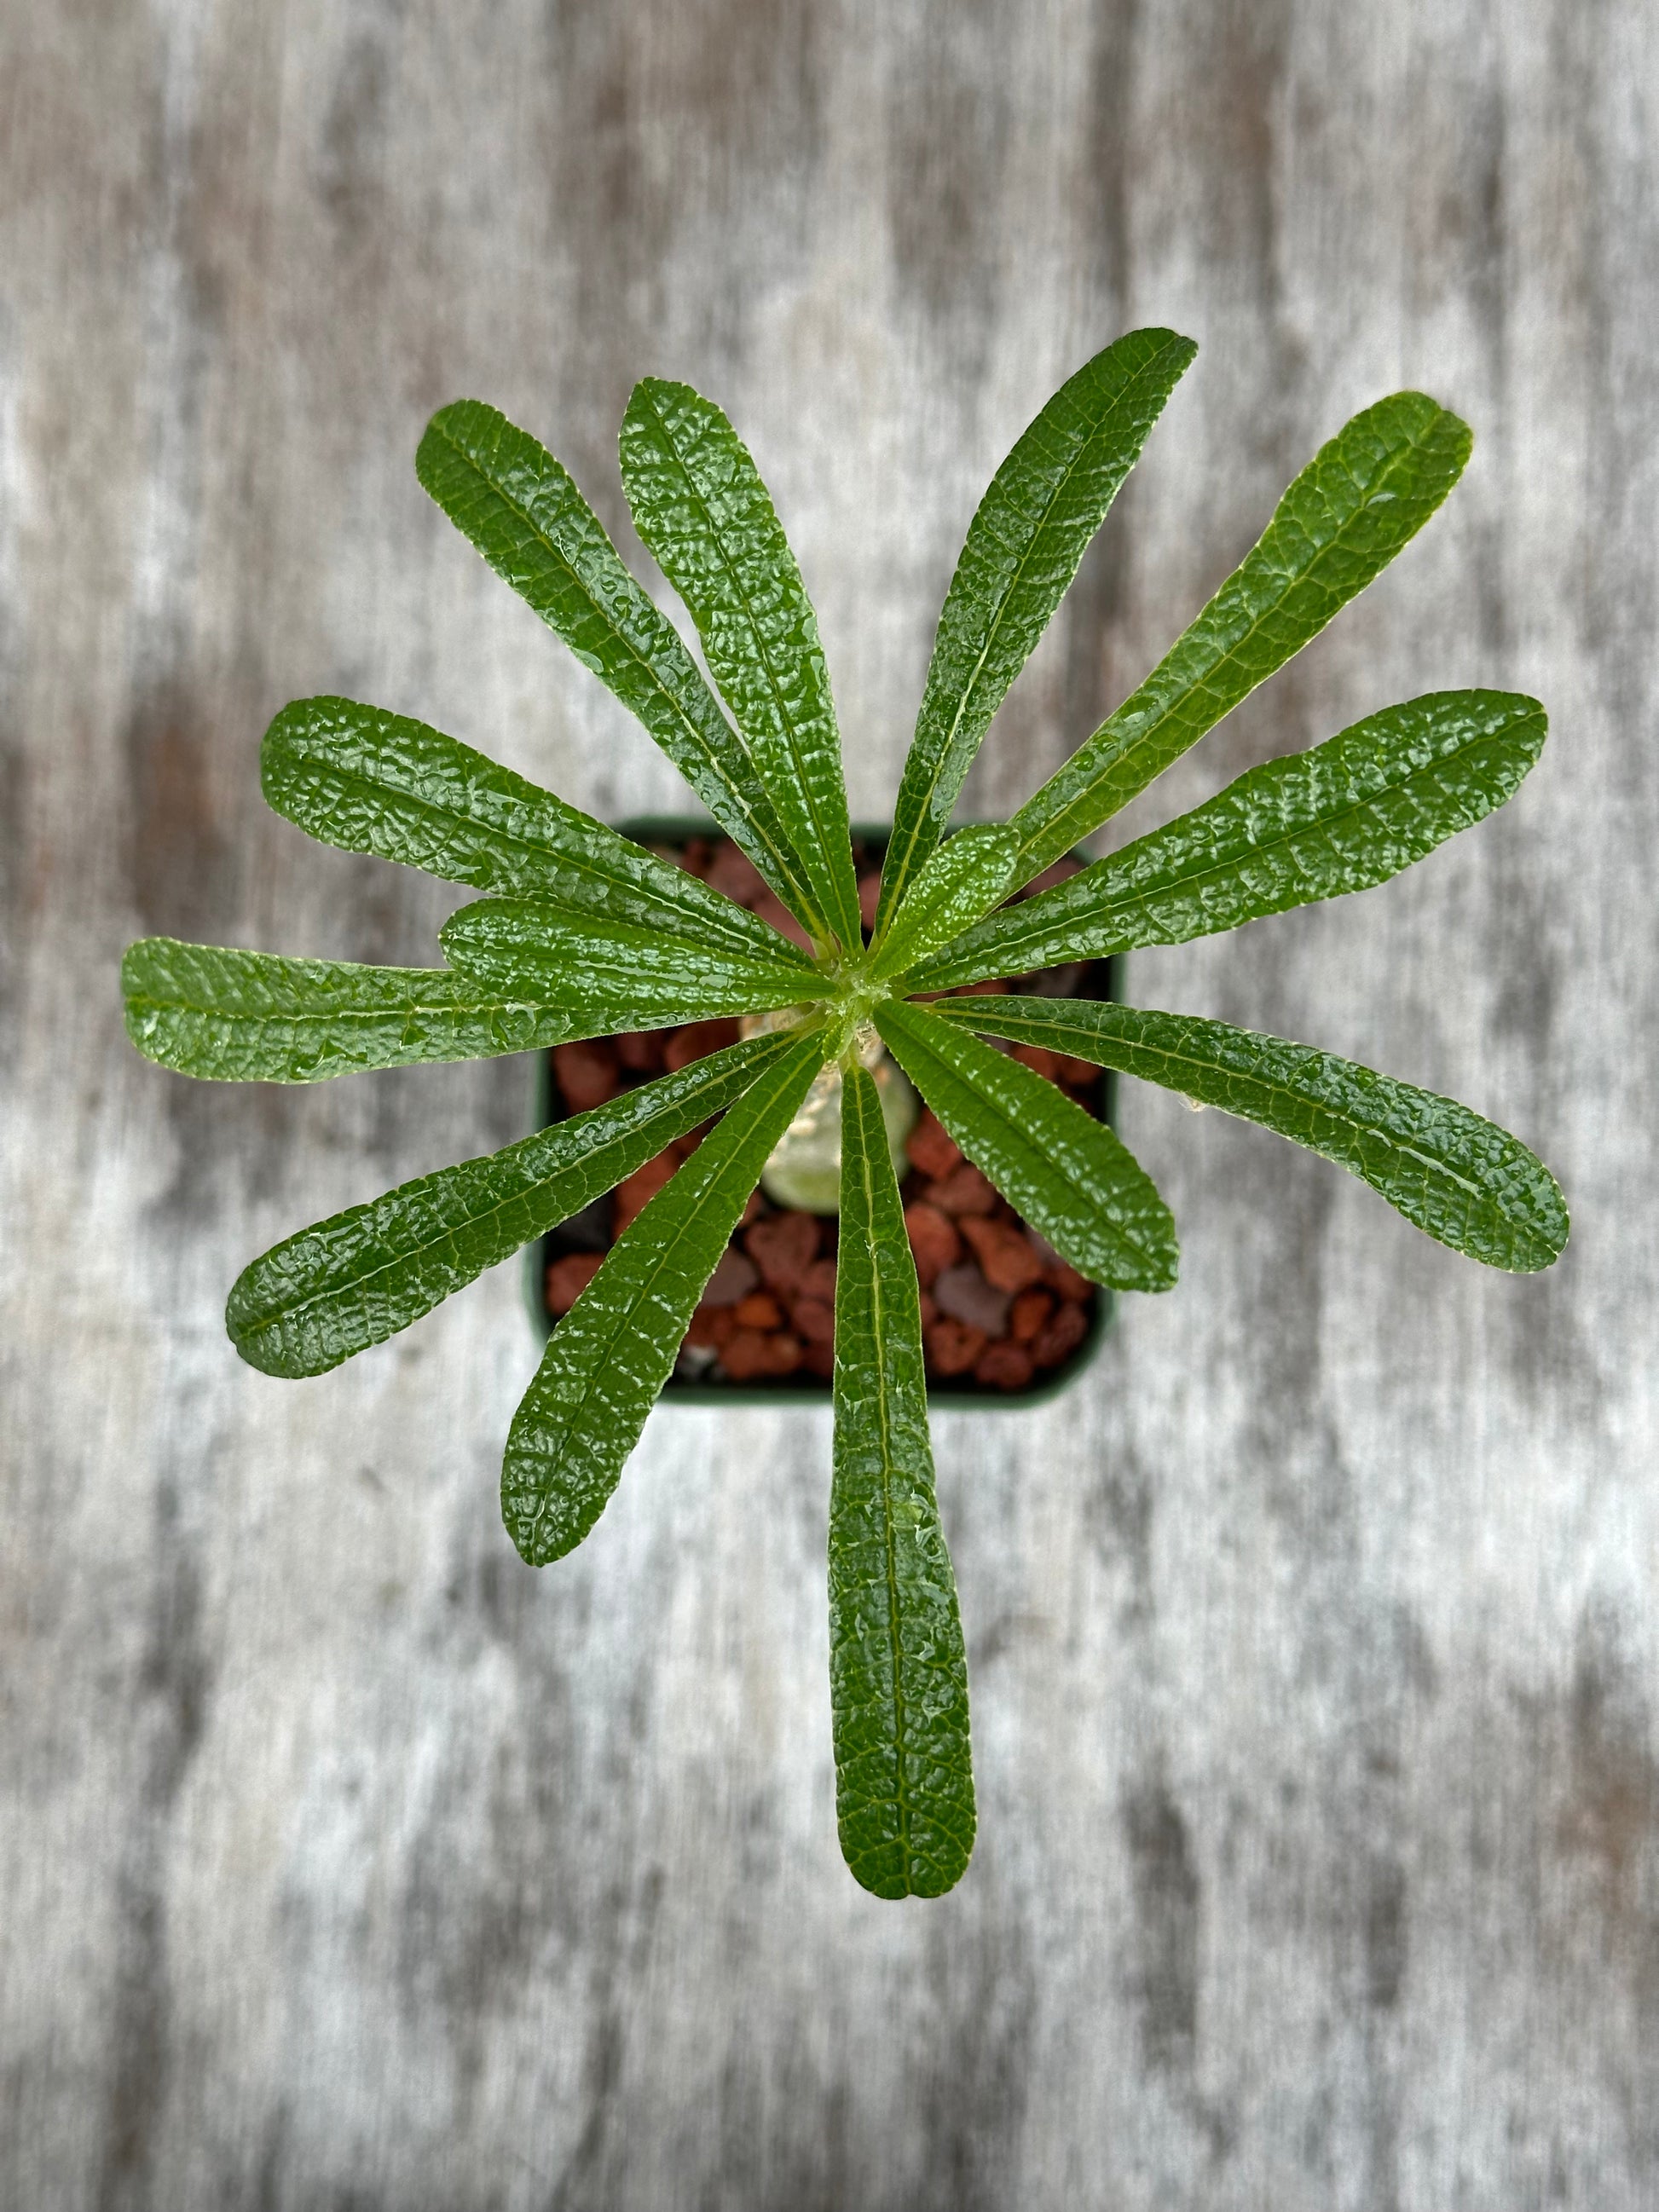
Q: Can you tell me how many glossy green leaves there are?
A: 14